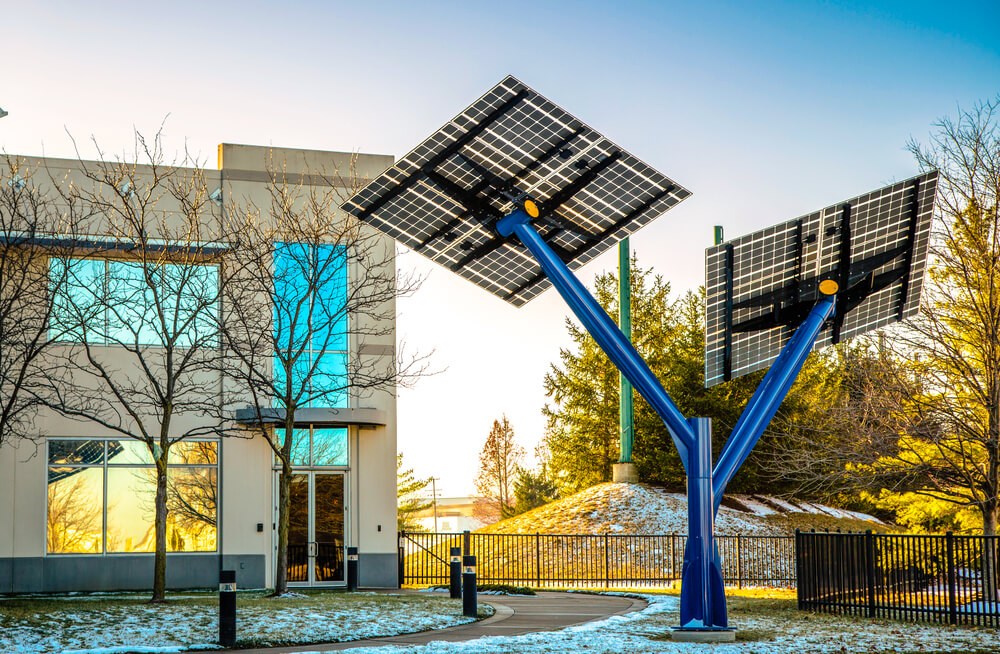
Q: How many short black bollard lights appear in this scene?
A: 4